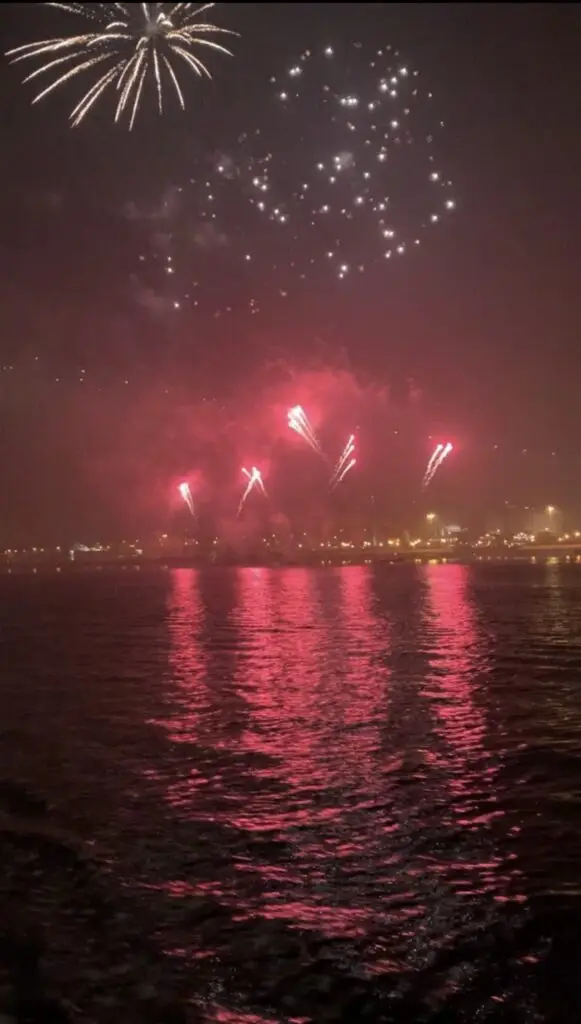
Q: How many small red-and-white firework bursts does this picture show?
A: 5